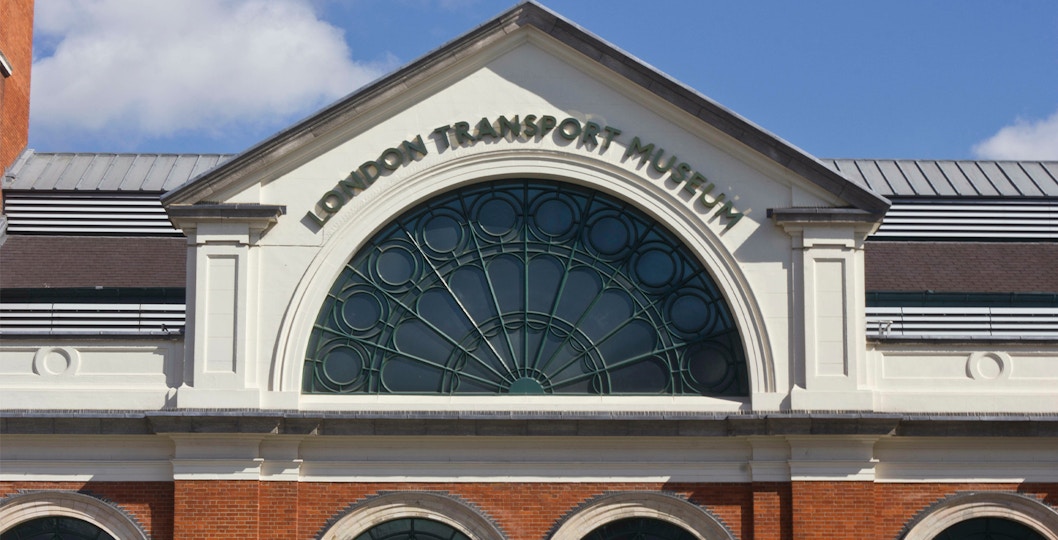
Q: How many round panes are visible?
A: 10